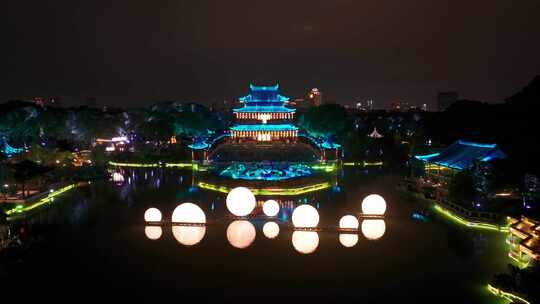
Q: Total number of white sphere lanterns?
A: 7